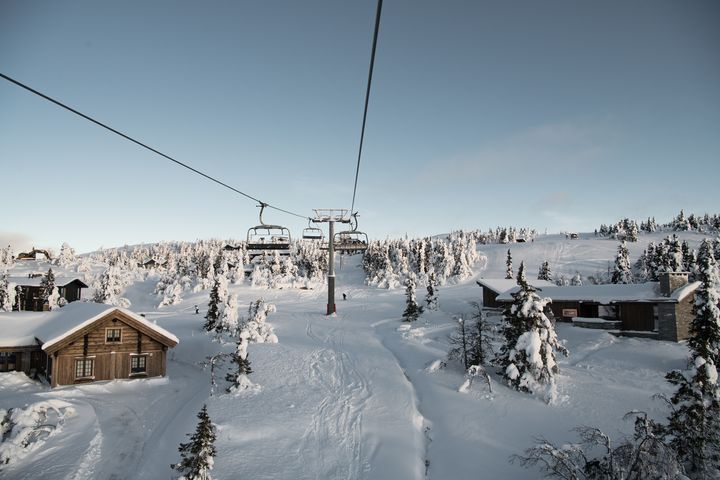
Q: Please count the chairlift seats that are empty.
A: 2